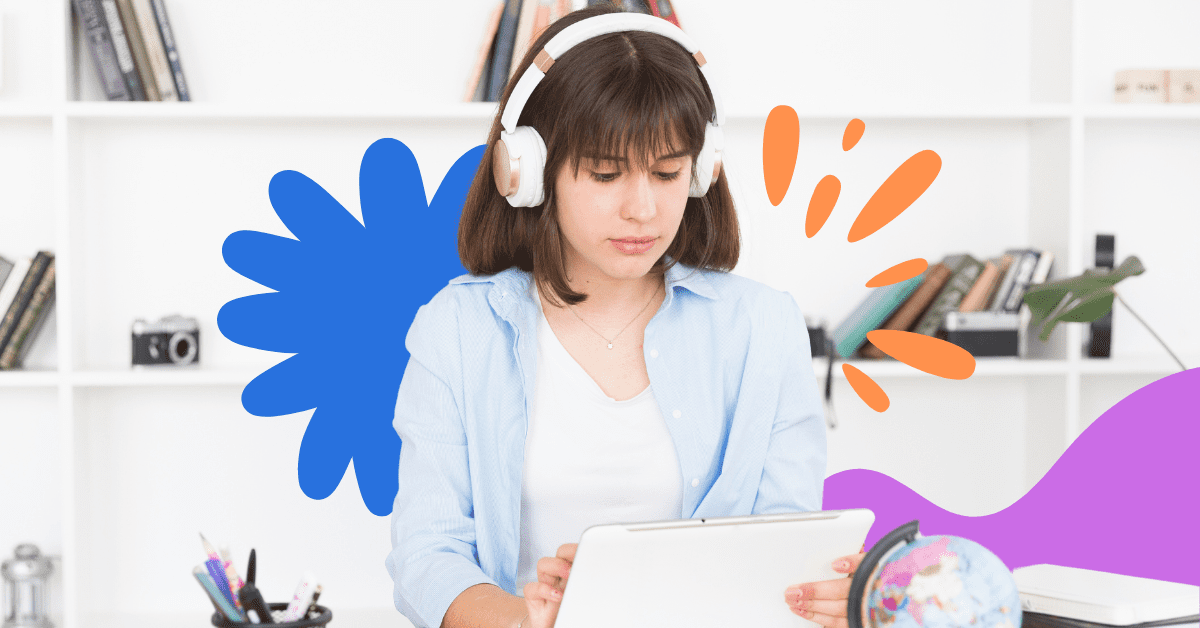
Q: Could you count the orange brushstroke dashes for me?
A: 7